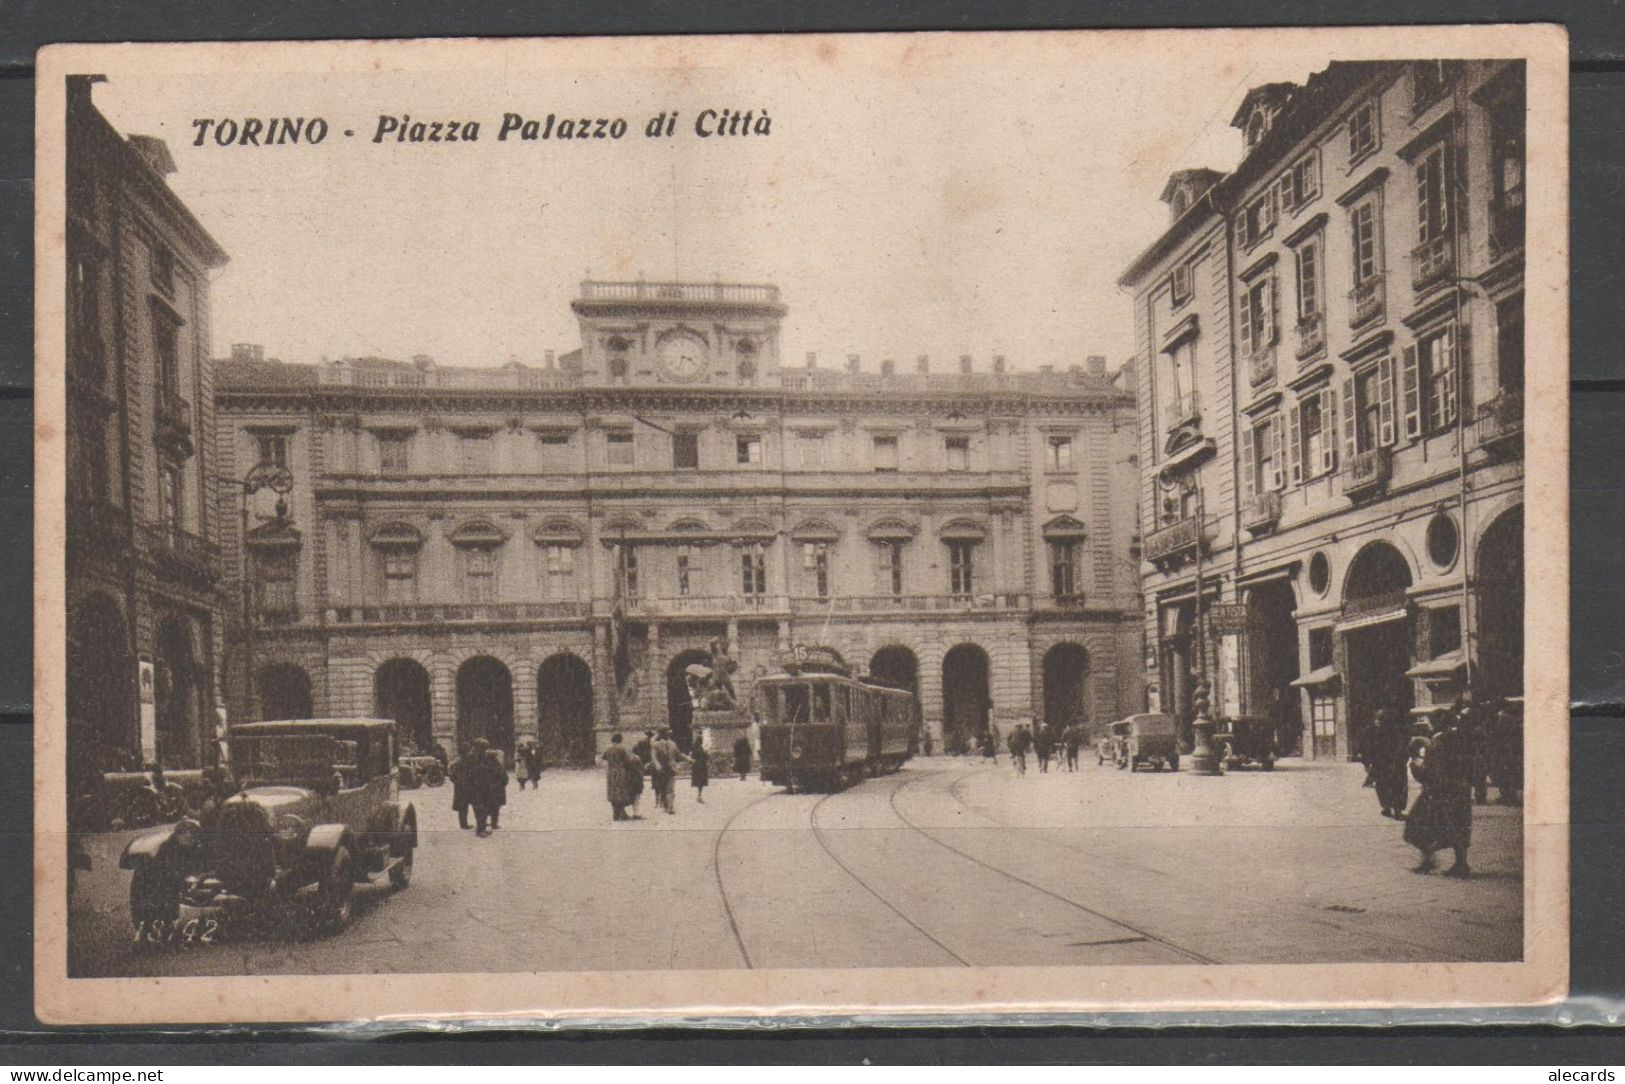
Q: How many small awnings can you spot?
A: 2